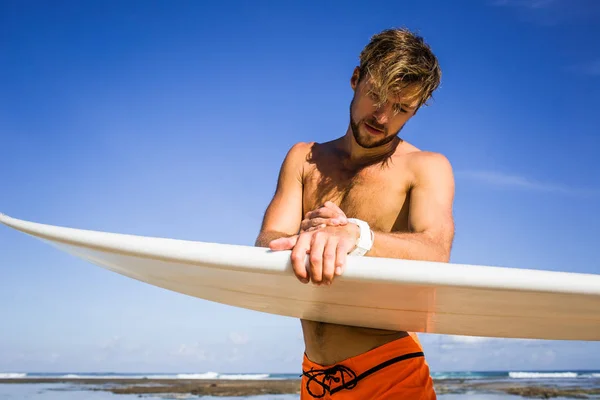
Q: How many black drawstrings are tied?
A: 1